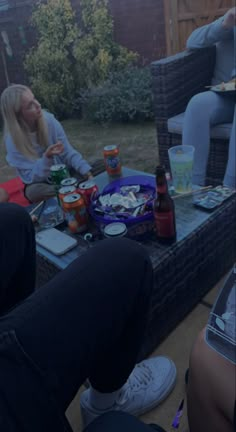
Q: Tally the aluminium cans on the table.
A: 7